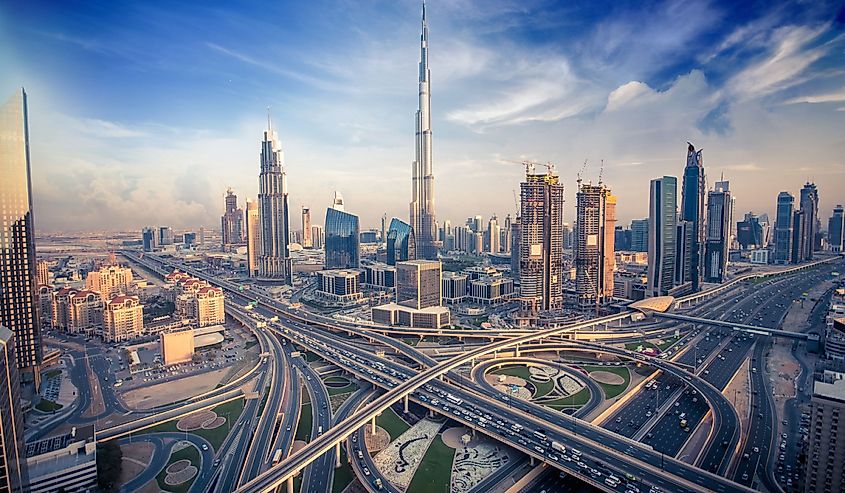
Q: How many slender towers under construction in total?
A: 2